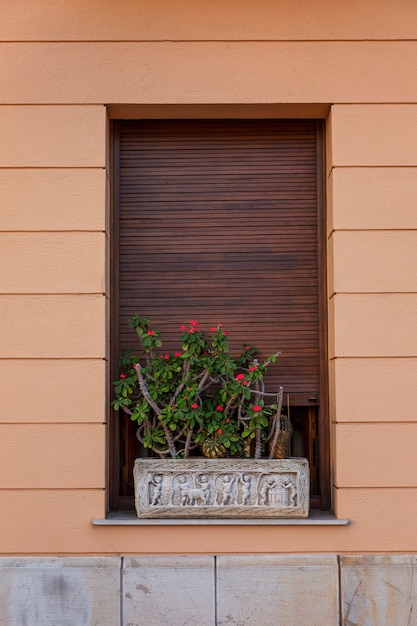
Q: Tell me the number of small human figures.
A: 7